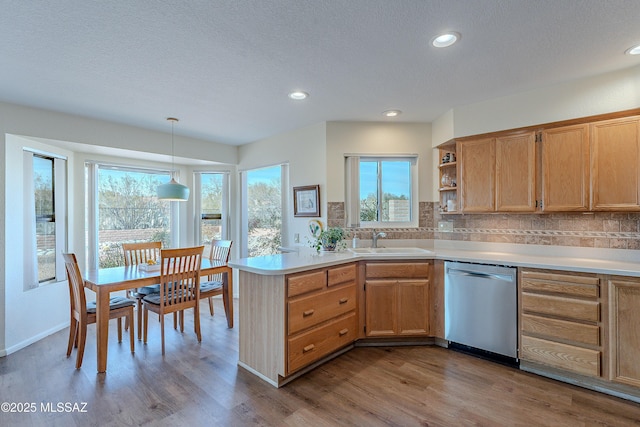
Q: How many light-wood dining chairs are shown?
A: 4